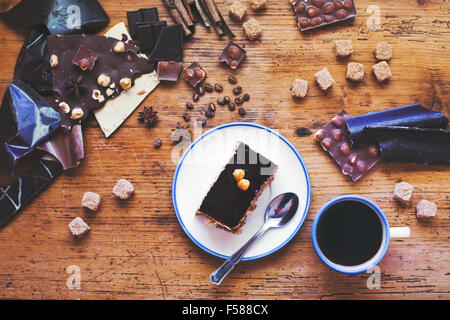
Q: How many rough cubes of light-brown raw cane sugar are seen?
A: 14